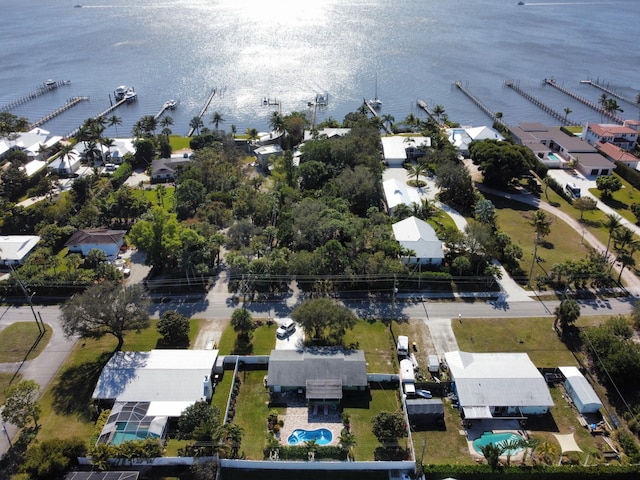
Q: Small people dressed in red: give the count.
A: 0